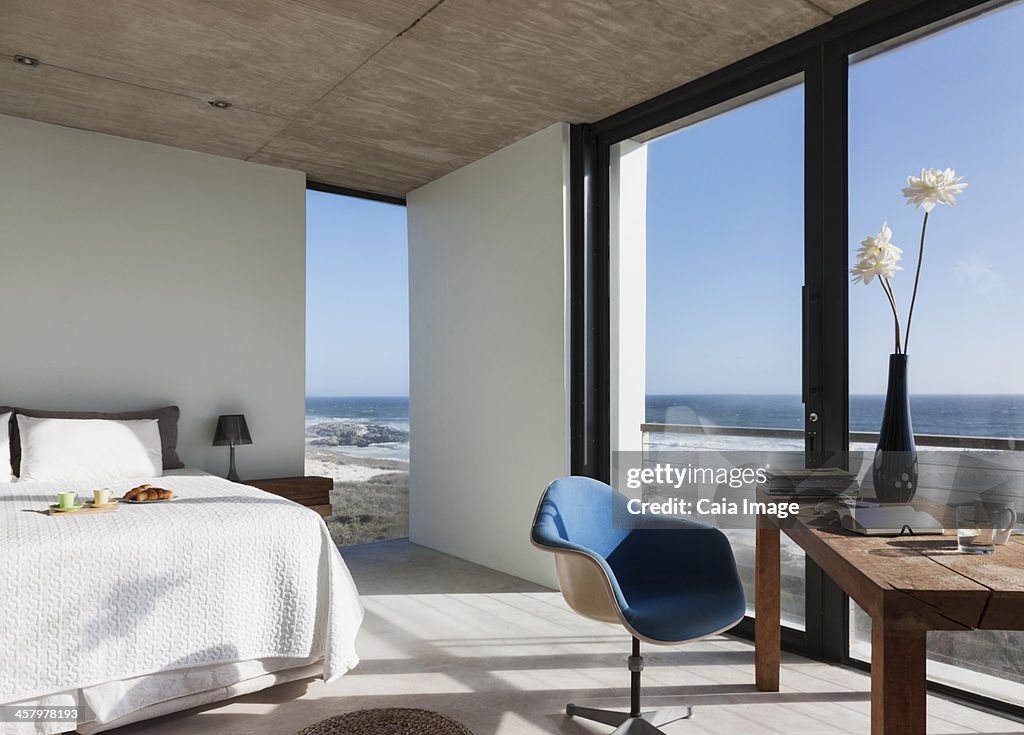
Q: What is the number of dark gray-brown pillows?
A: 2